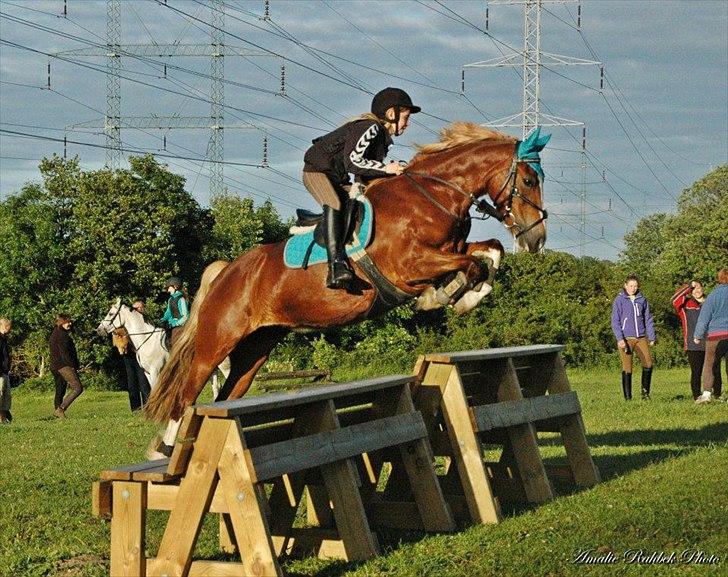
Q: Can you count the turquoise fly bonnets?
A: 1